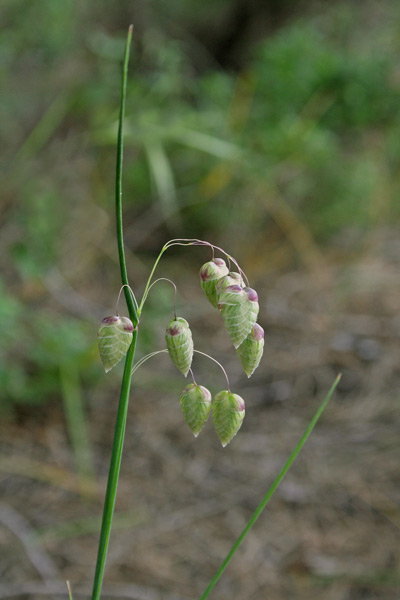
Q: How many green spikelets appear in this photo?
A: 8